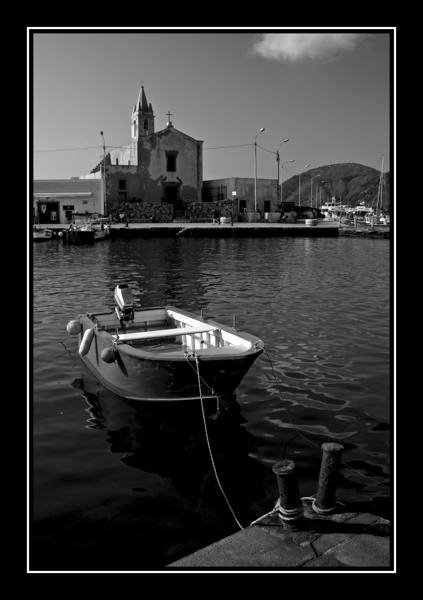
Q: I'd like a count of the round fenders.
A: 2